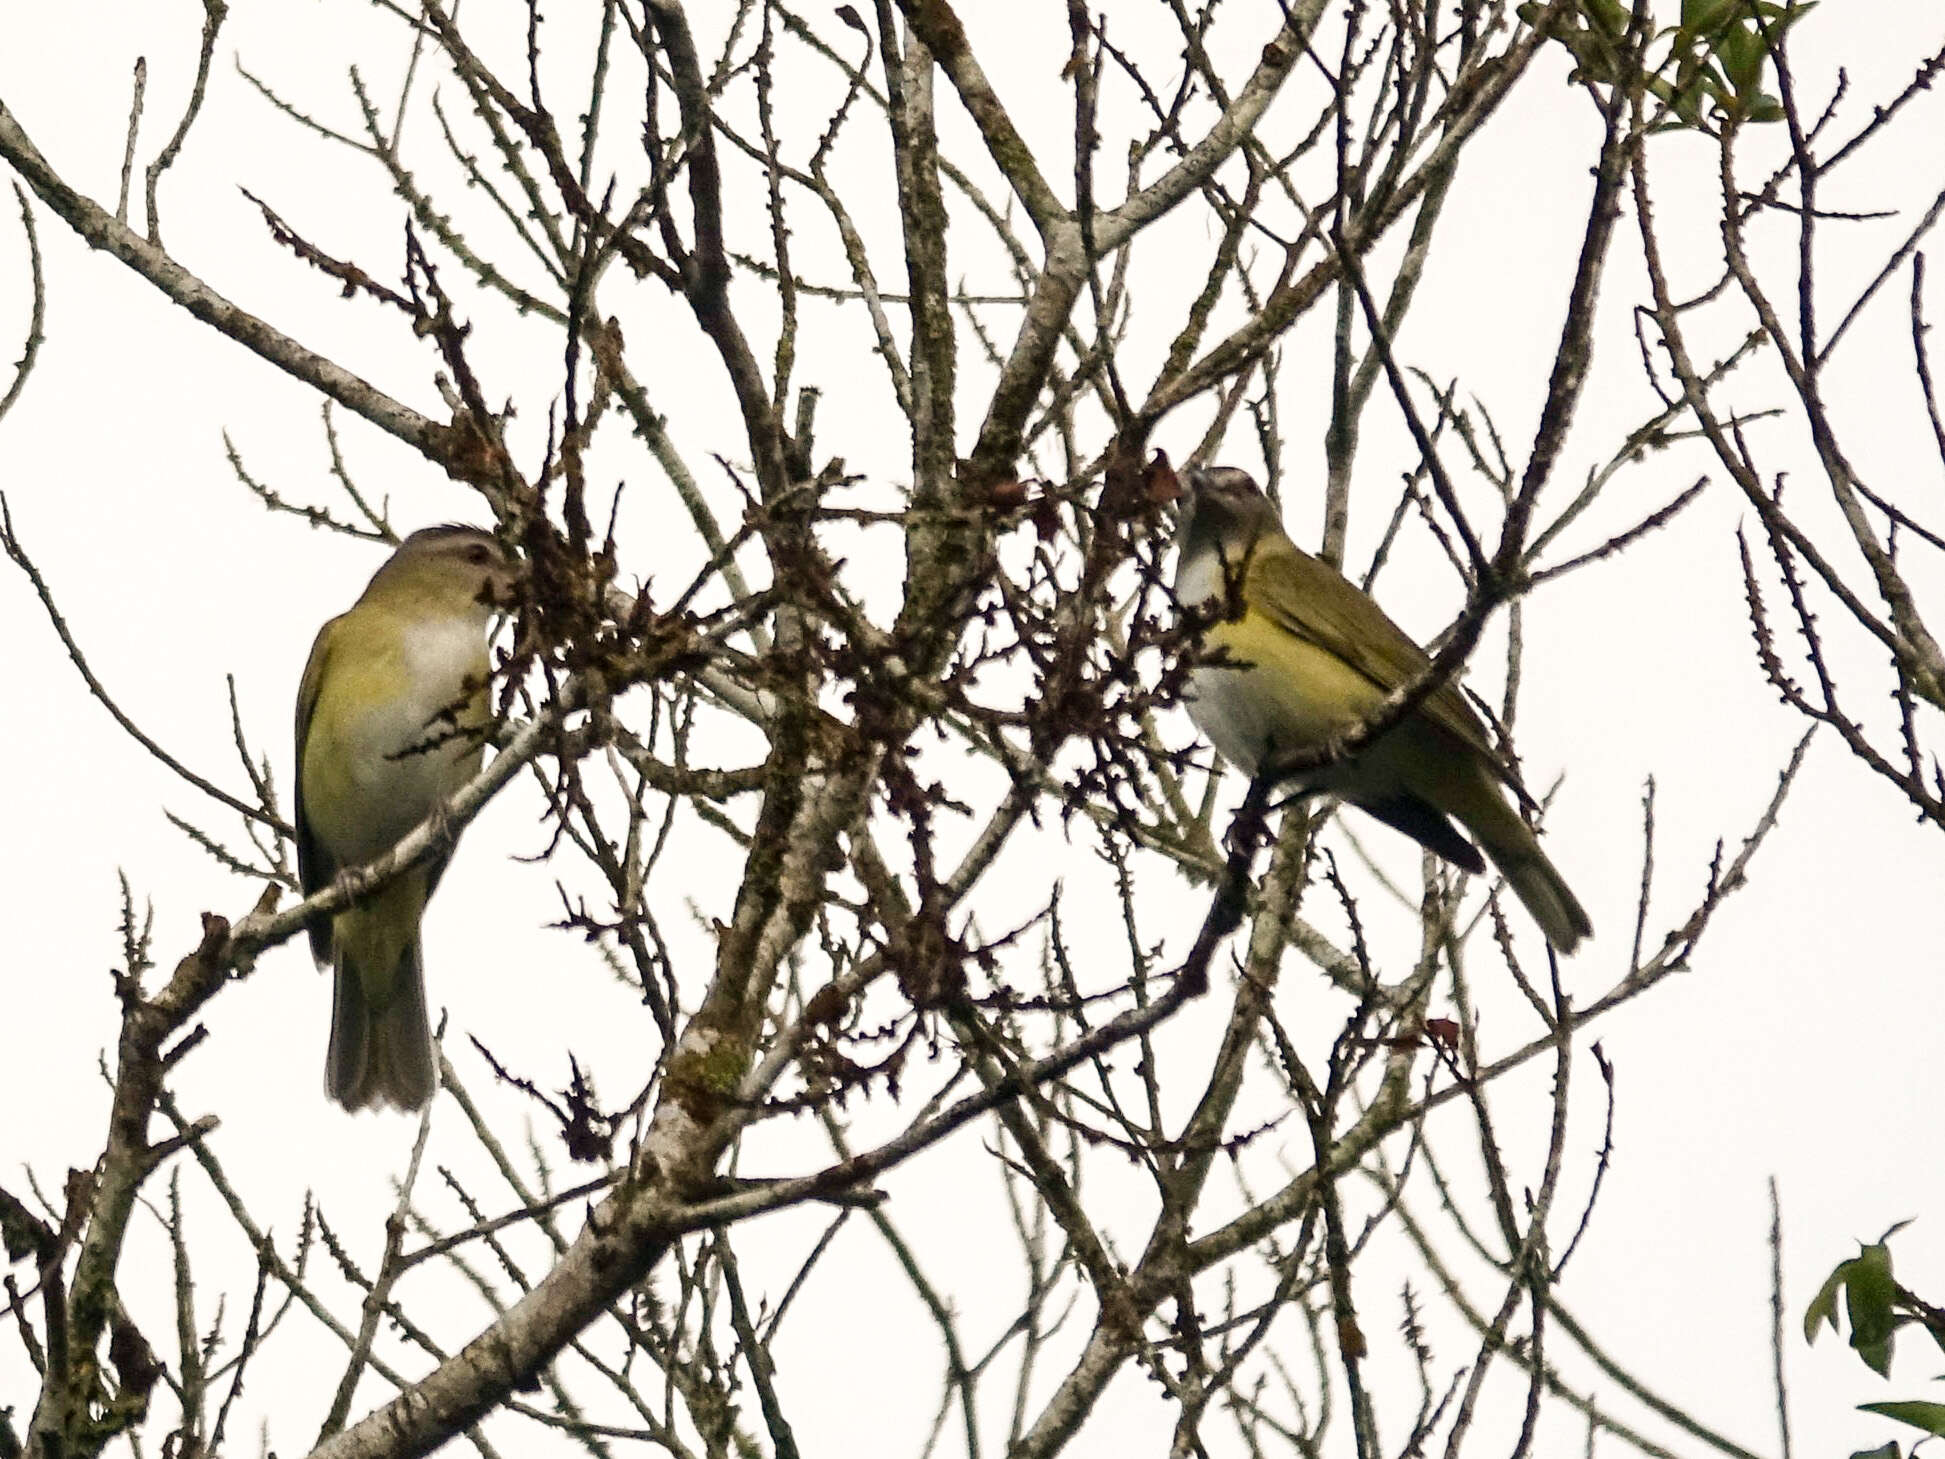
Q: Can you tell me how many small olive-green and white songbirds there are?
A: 2